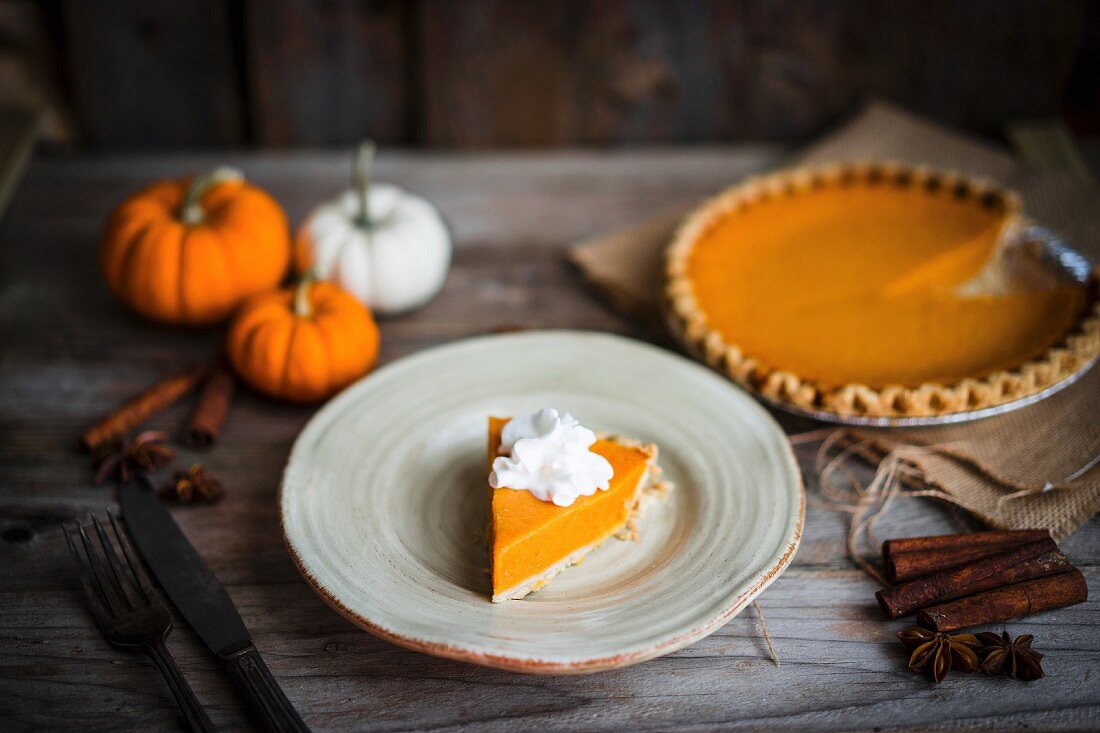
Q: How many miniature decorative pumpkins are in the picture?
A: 3